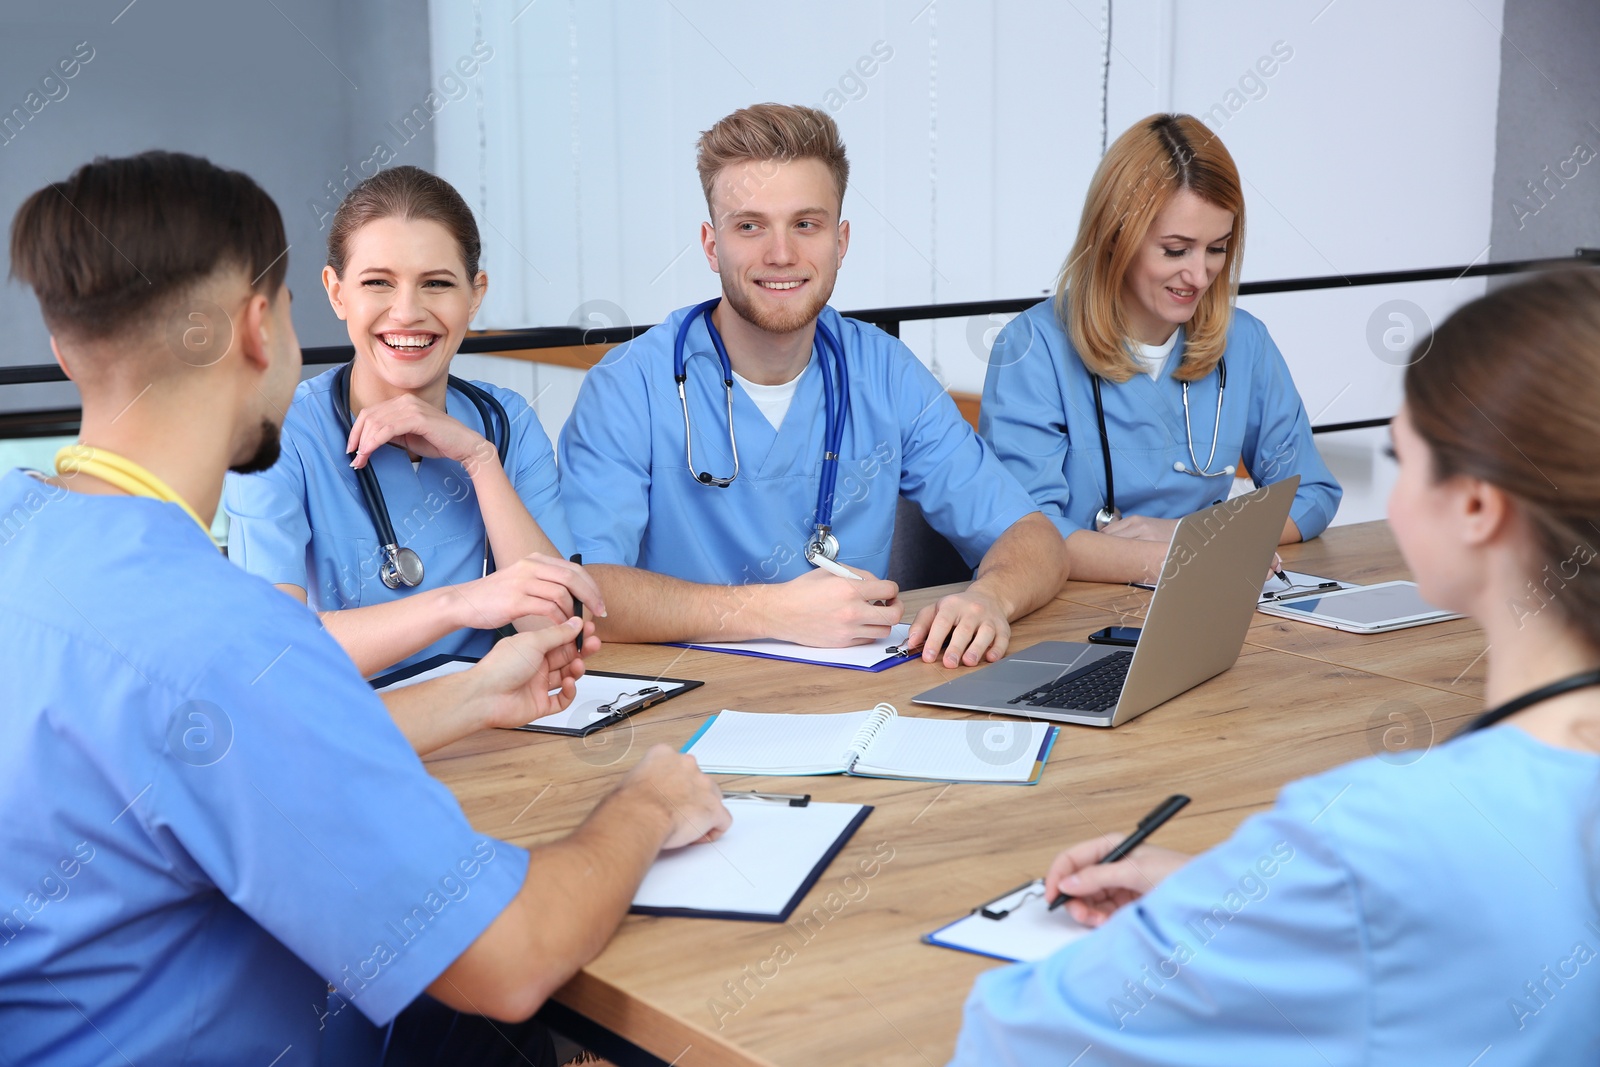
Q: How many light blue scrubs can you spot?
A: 5